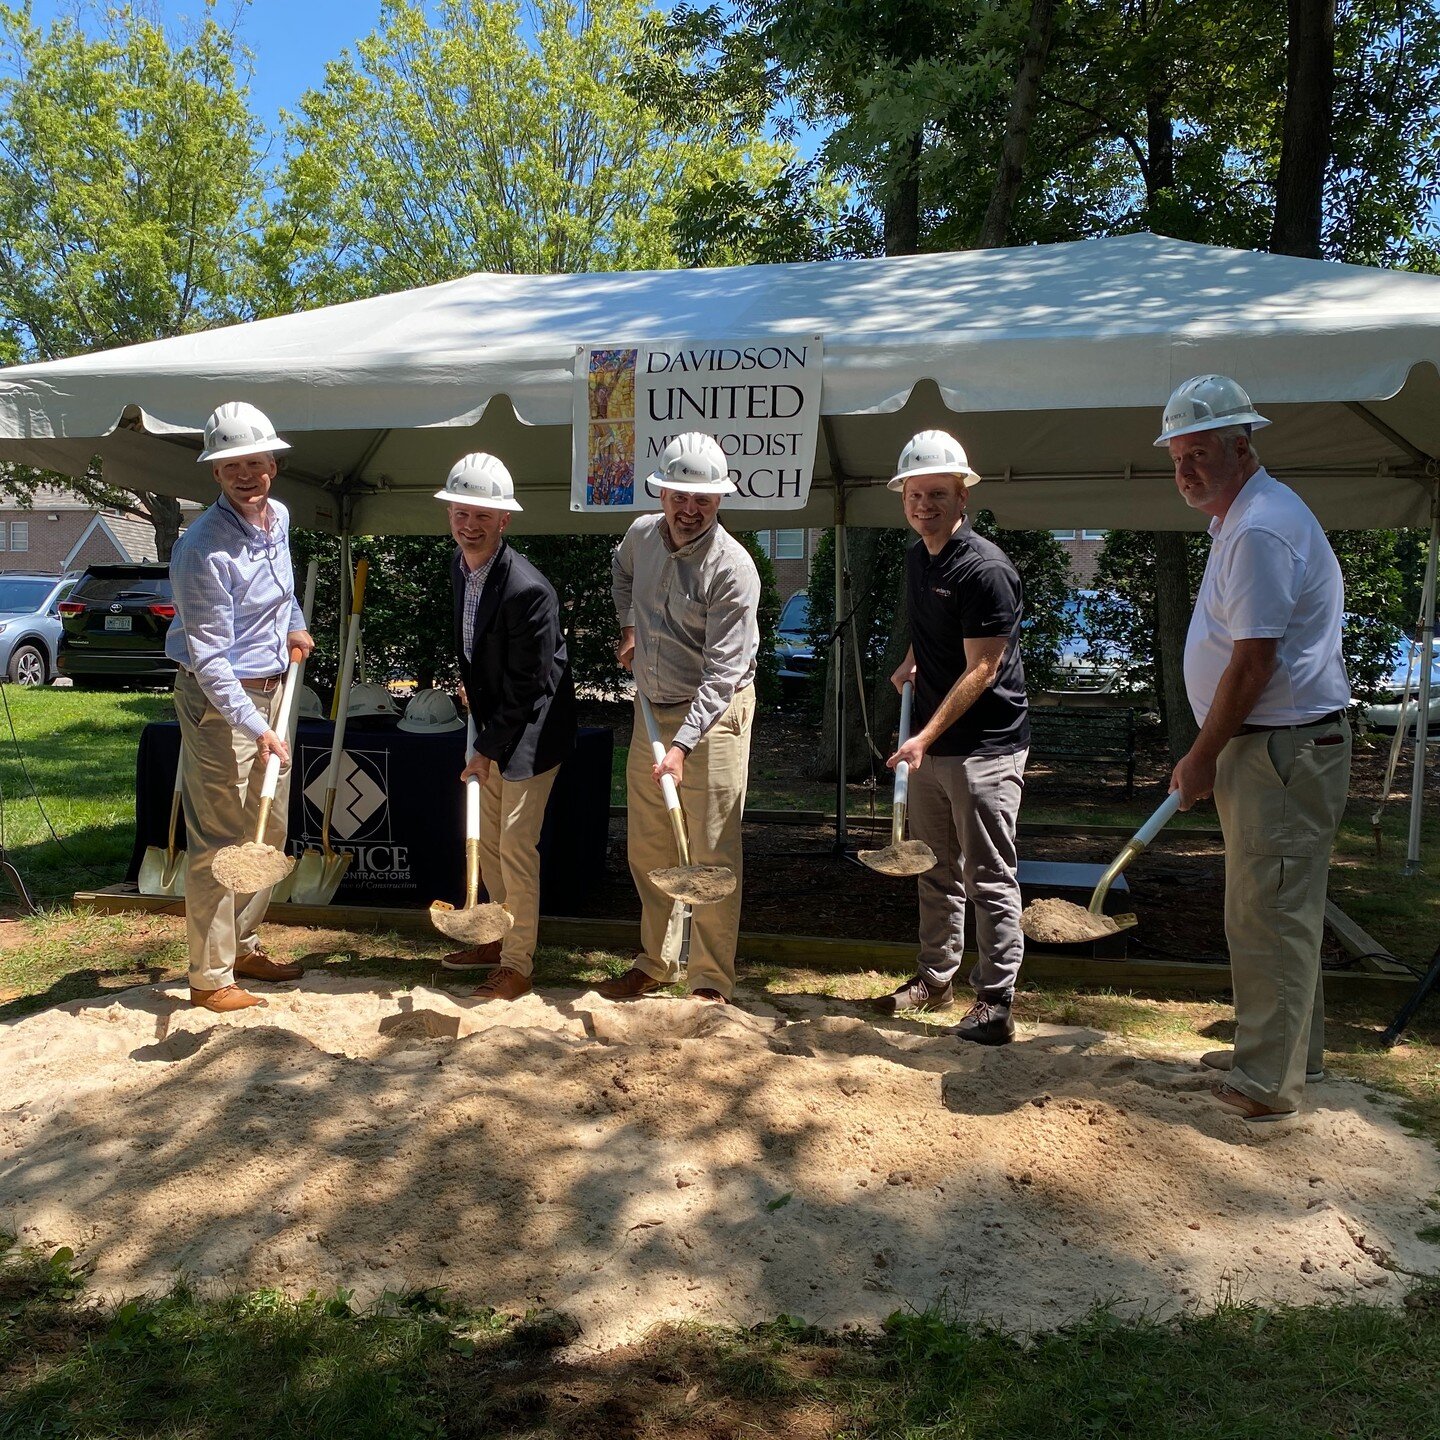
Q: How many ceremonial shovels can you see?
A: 8